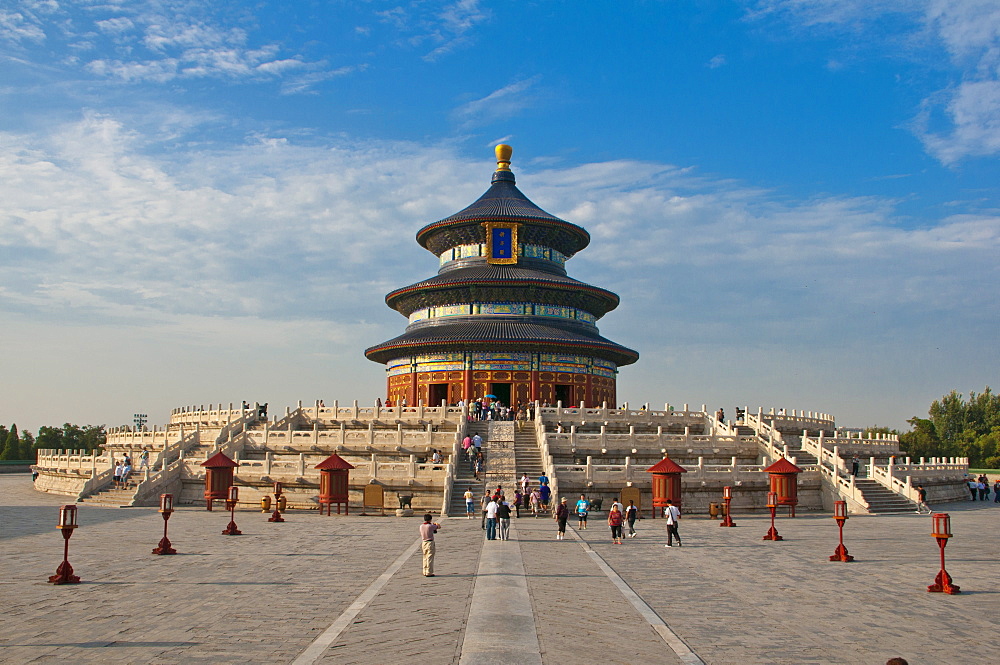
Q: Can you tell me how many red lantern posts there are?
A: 8